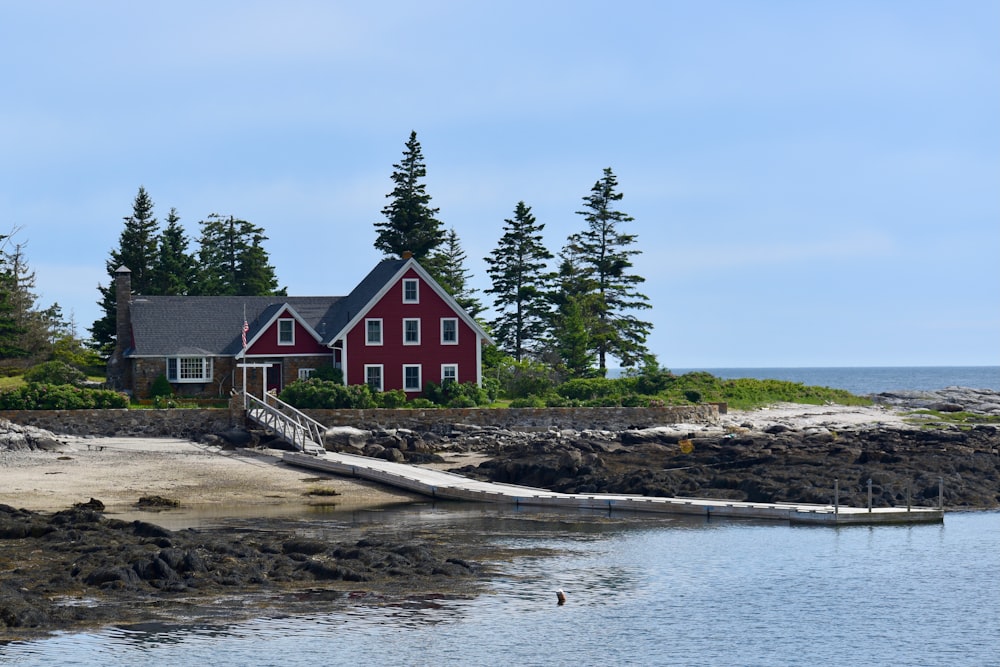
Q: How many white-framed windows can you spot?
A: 10